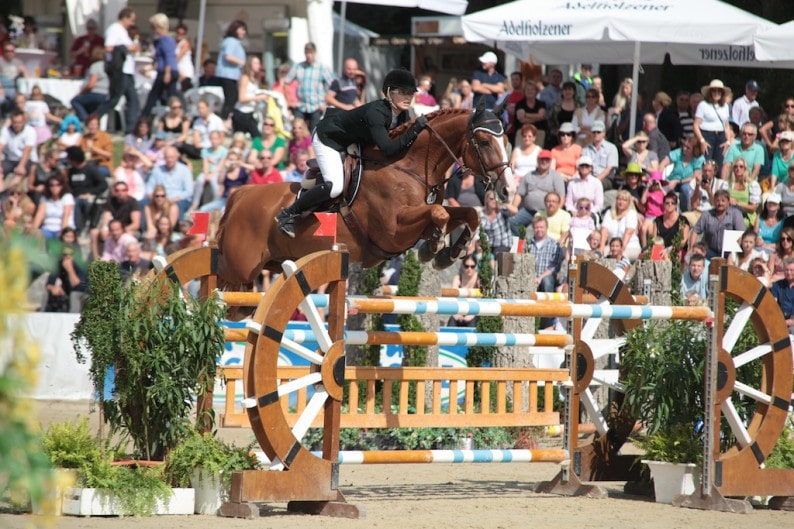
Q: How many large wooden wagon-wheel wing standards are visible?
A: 4